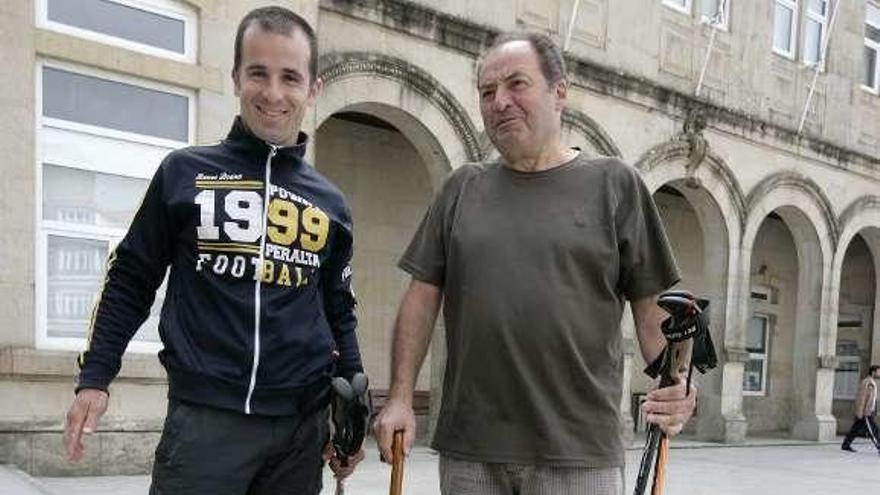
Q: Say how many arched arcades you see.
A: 5